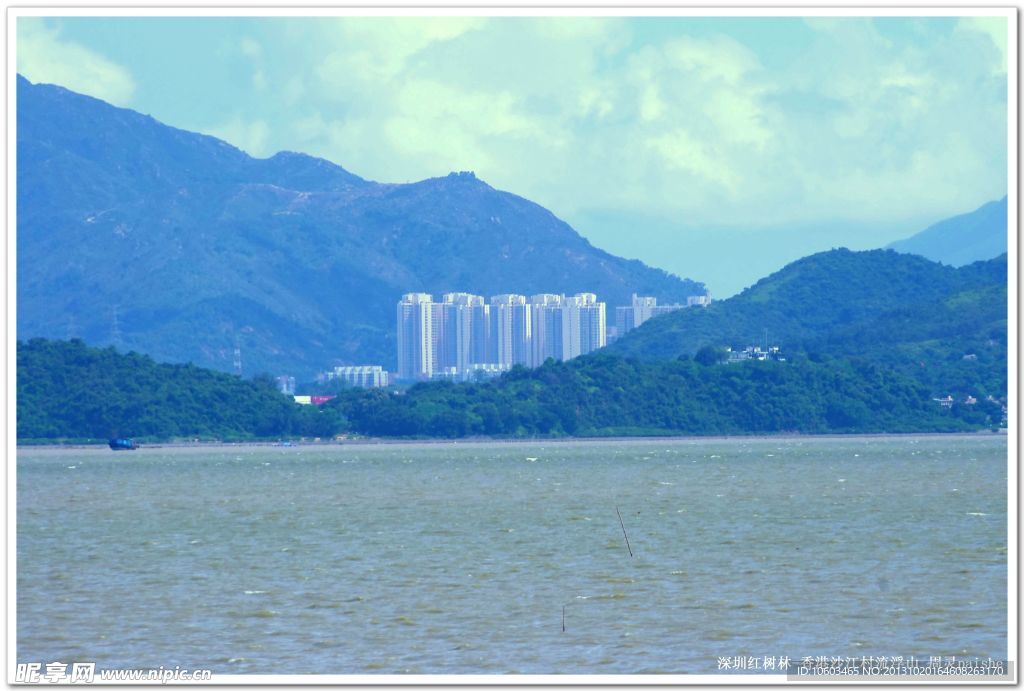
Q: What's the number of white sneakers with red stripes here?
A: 0